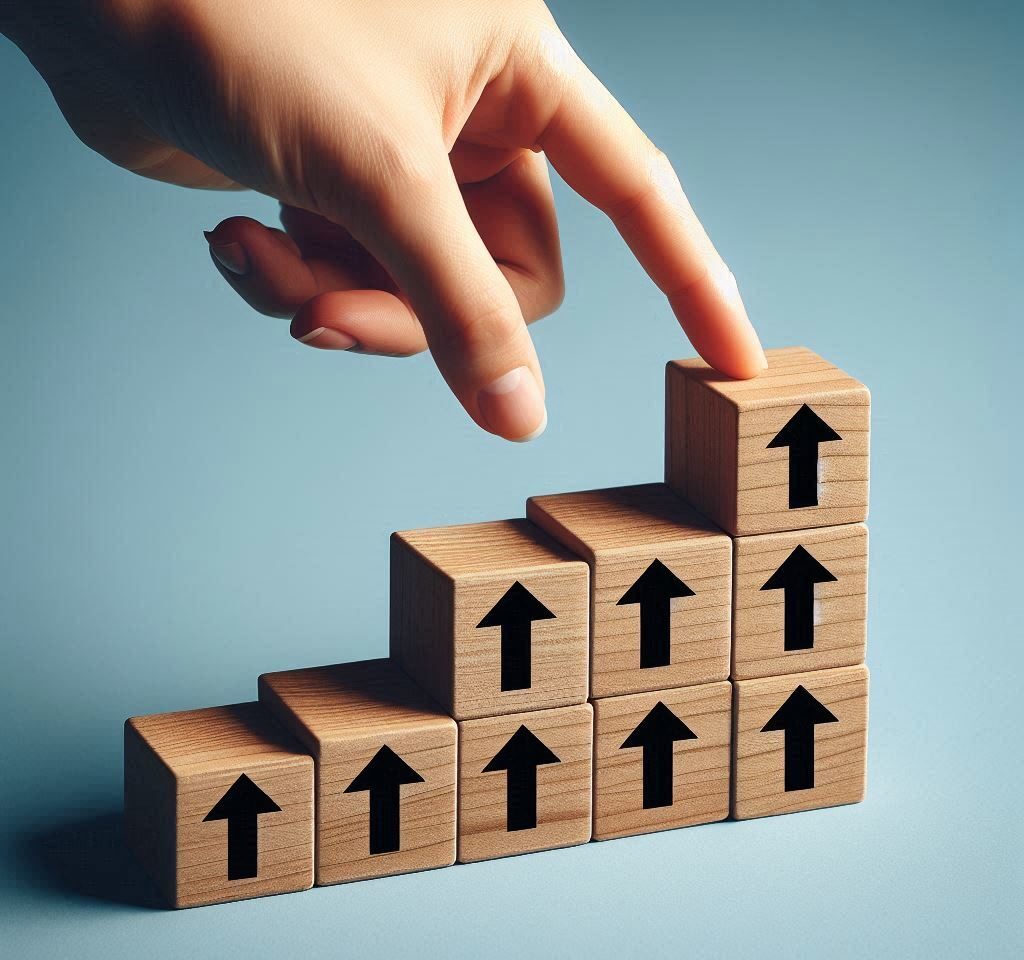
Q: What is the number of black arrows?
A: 9